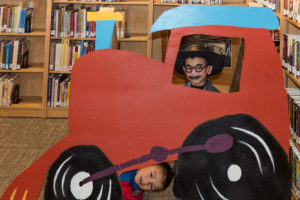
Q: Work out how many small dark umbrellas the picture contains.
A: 0